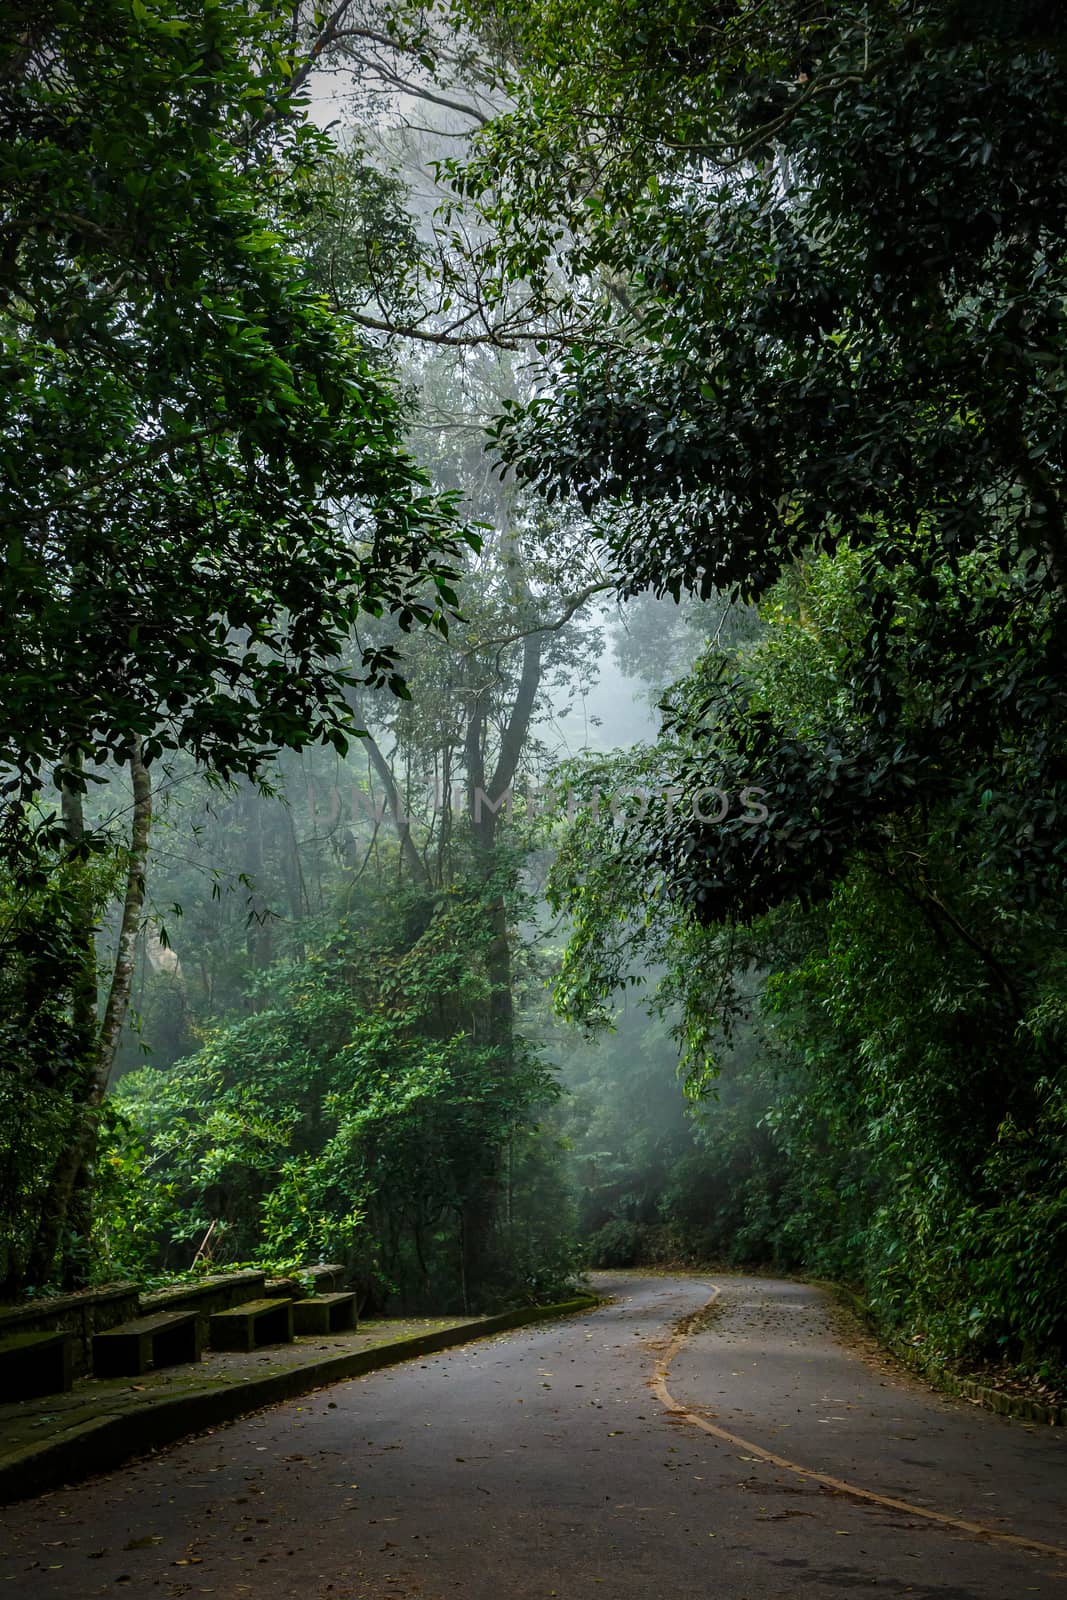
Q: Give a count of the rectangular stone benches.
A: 4